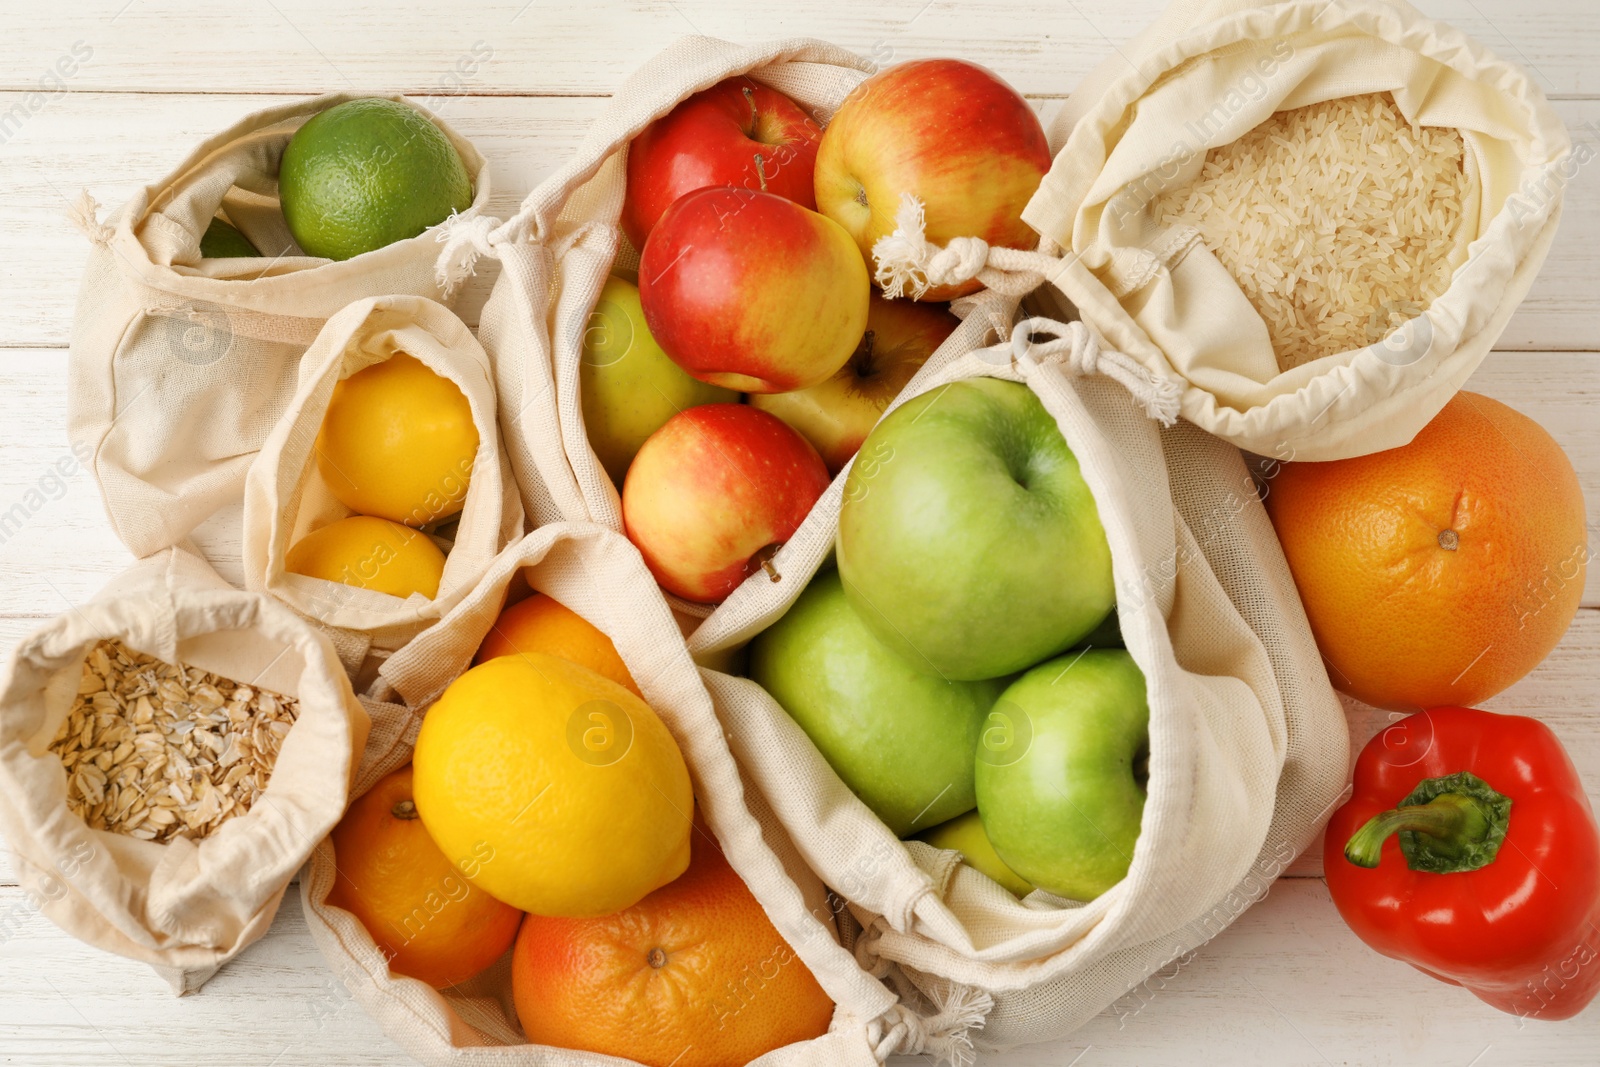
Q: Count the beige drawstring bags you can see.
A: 7